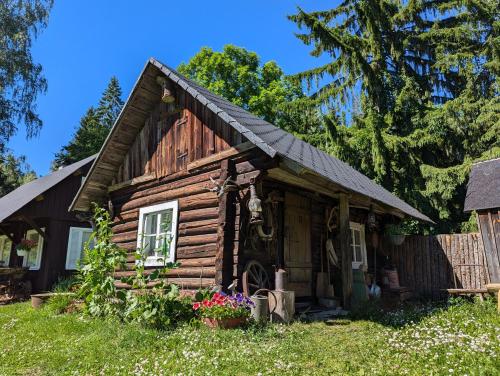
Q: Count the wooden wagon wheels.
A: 1